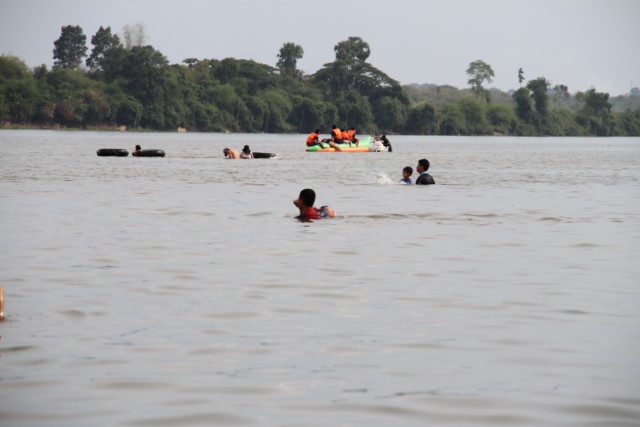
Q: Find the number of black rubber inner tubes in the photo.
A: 3